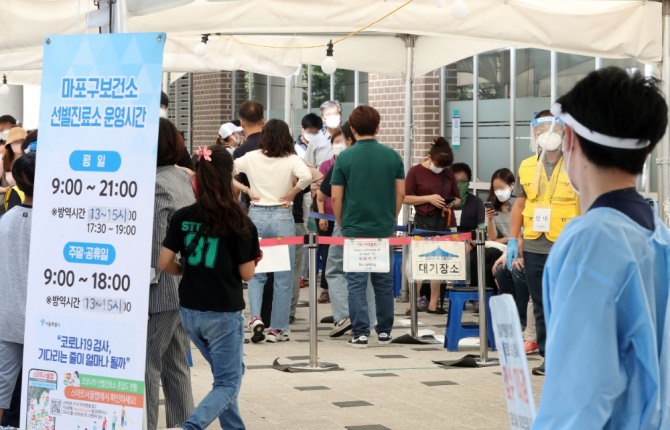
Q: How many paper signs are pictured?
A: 3